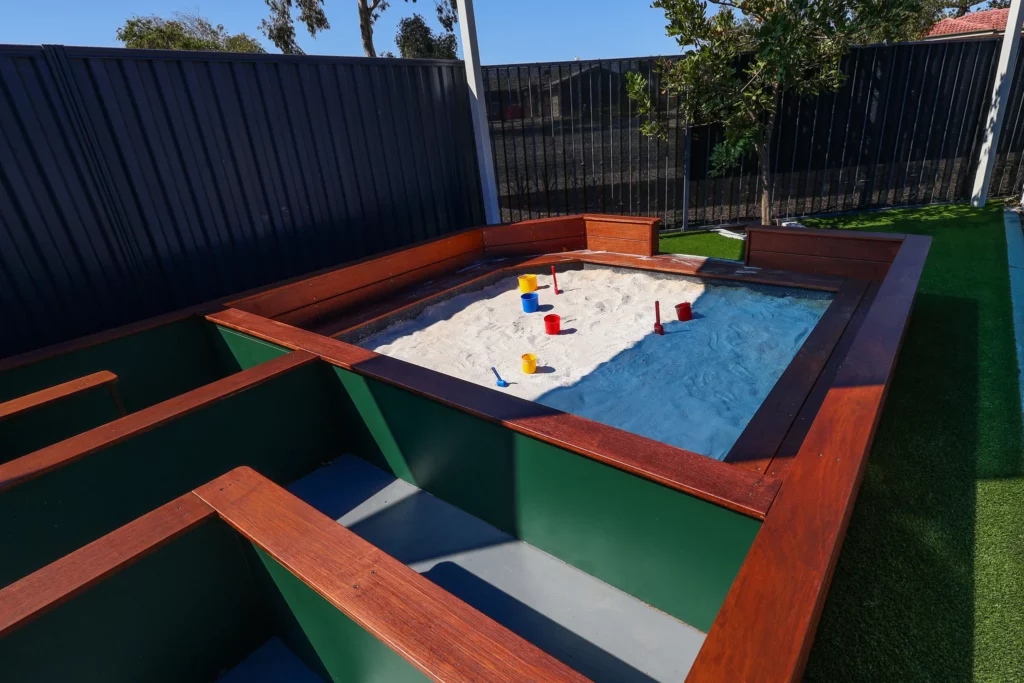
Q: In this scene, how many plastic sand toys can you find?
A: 8